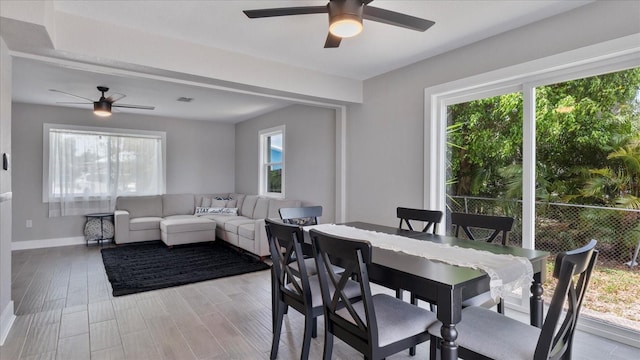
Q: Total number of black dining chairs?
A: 6